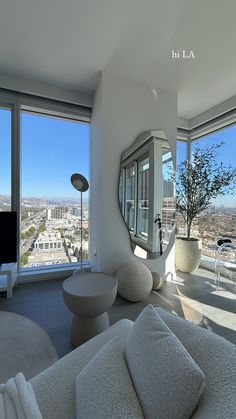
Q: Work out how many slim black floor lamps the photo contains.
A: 1